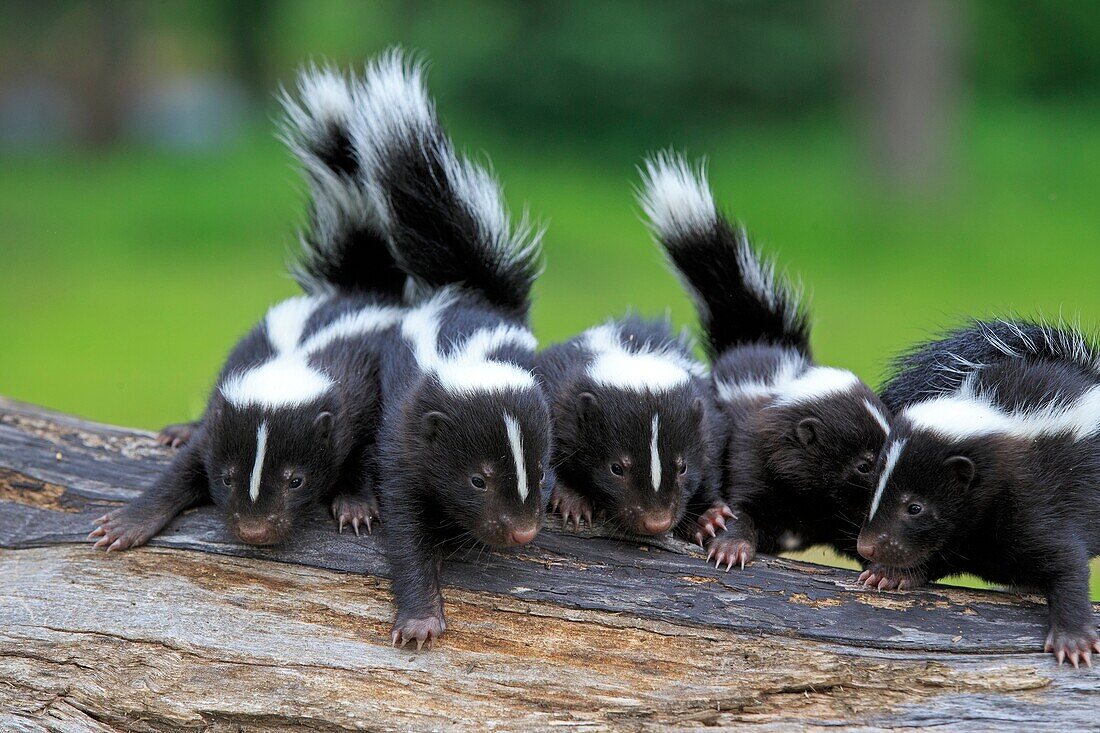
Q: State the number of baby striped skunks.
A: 5